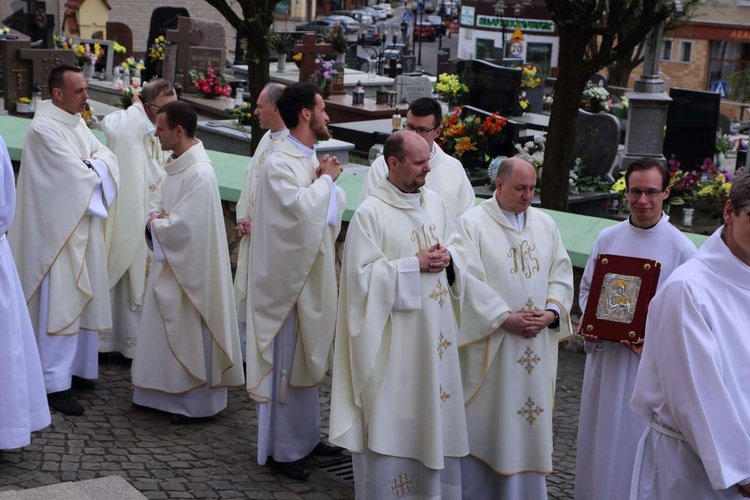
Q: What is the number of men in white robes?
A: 11